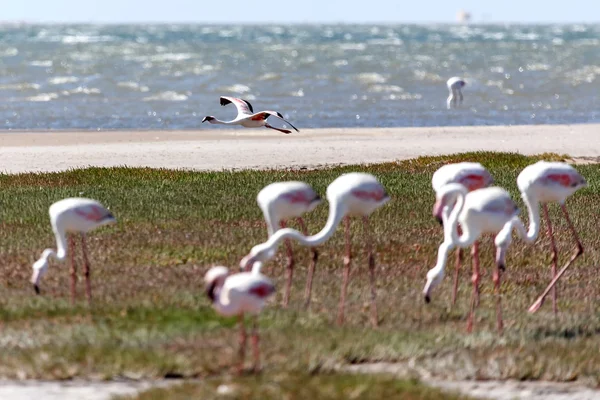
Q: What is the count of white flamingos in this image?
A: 9